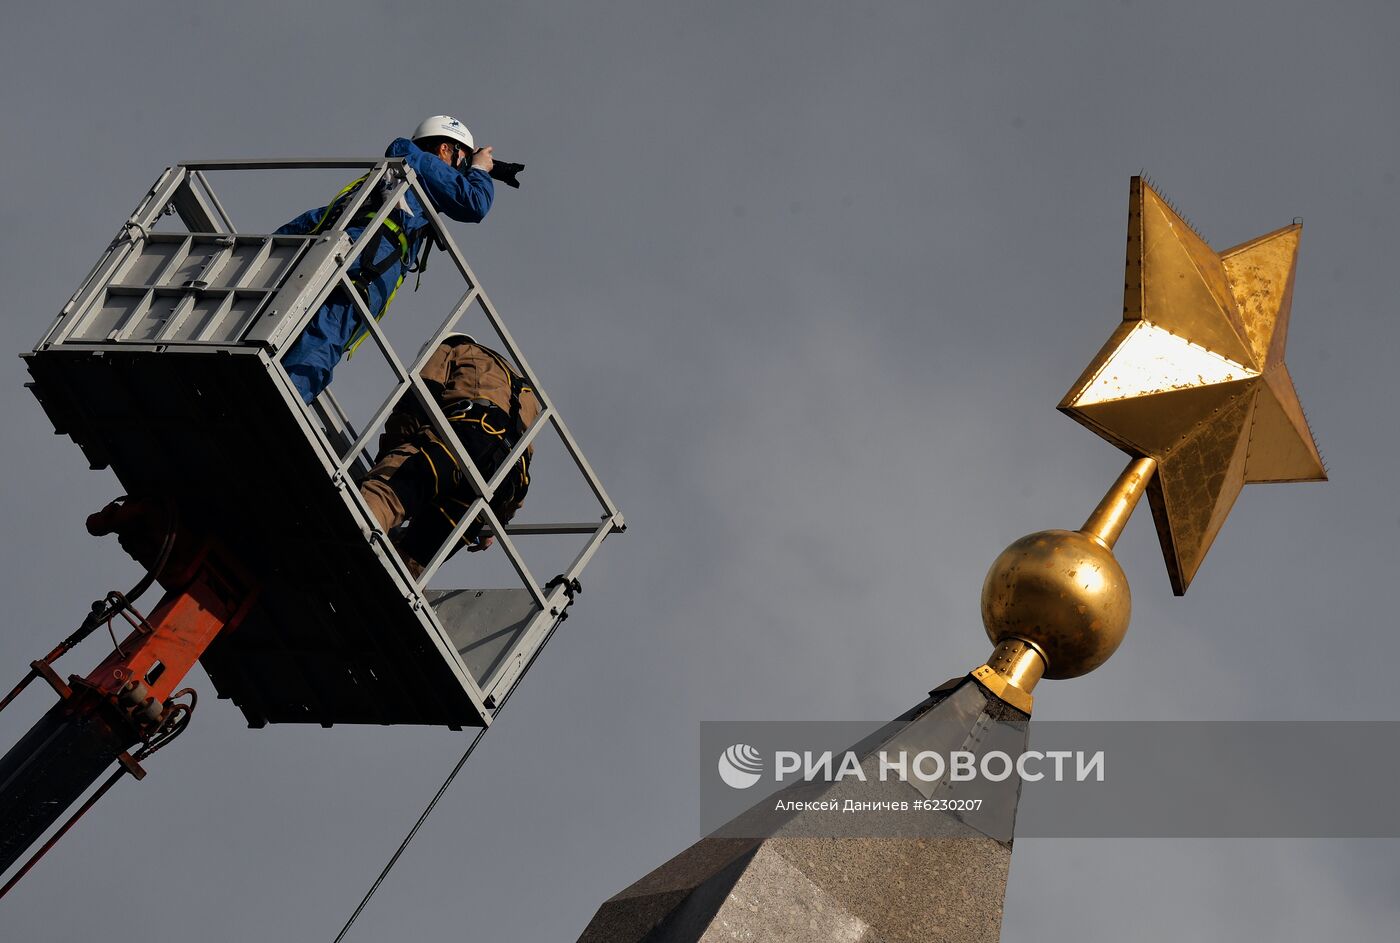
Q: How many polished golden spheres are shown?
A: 1